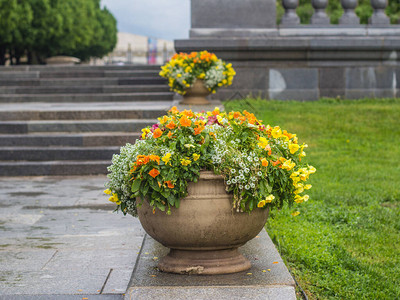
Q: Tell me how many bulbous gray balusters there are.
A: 4